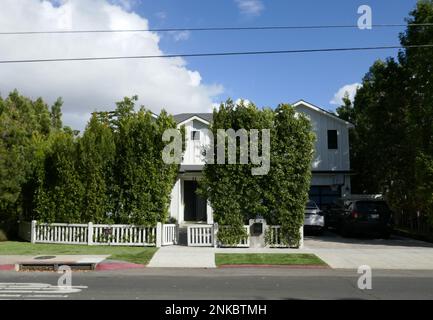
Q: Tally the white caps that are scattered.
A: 0